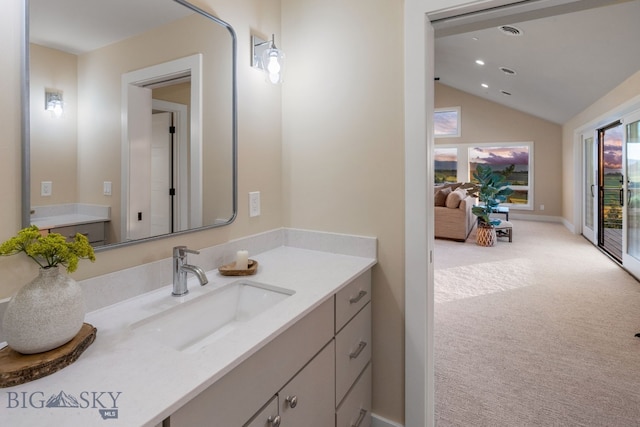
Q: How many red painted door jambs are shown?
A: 0